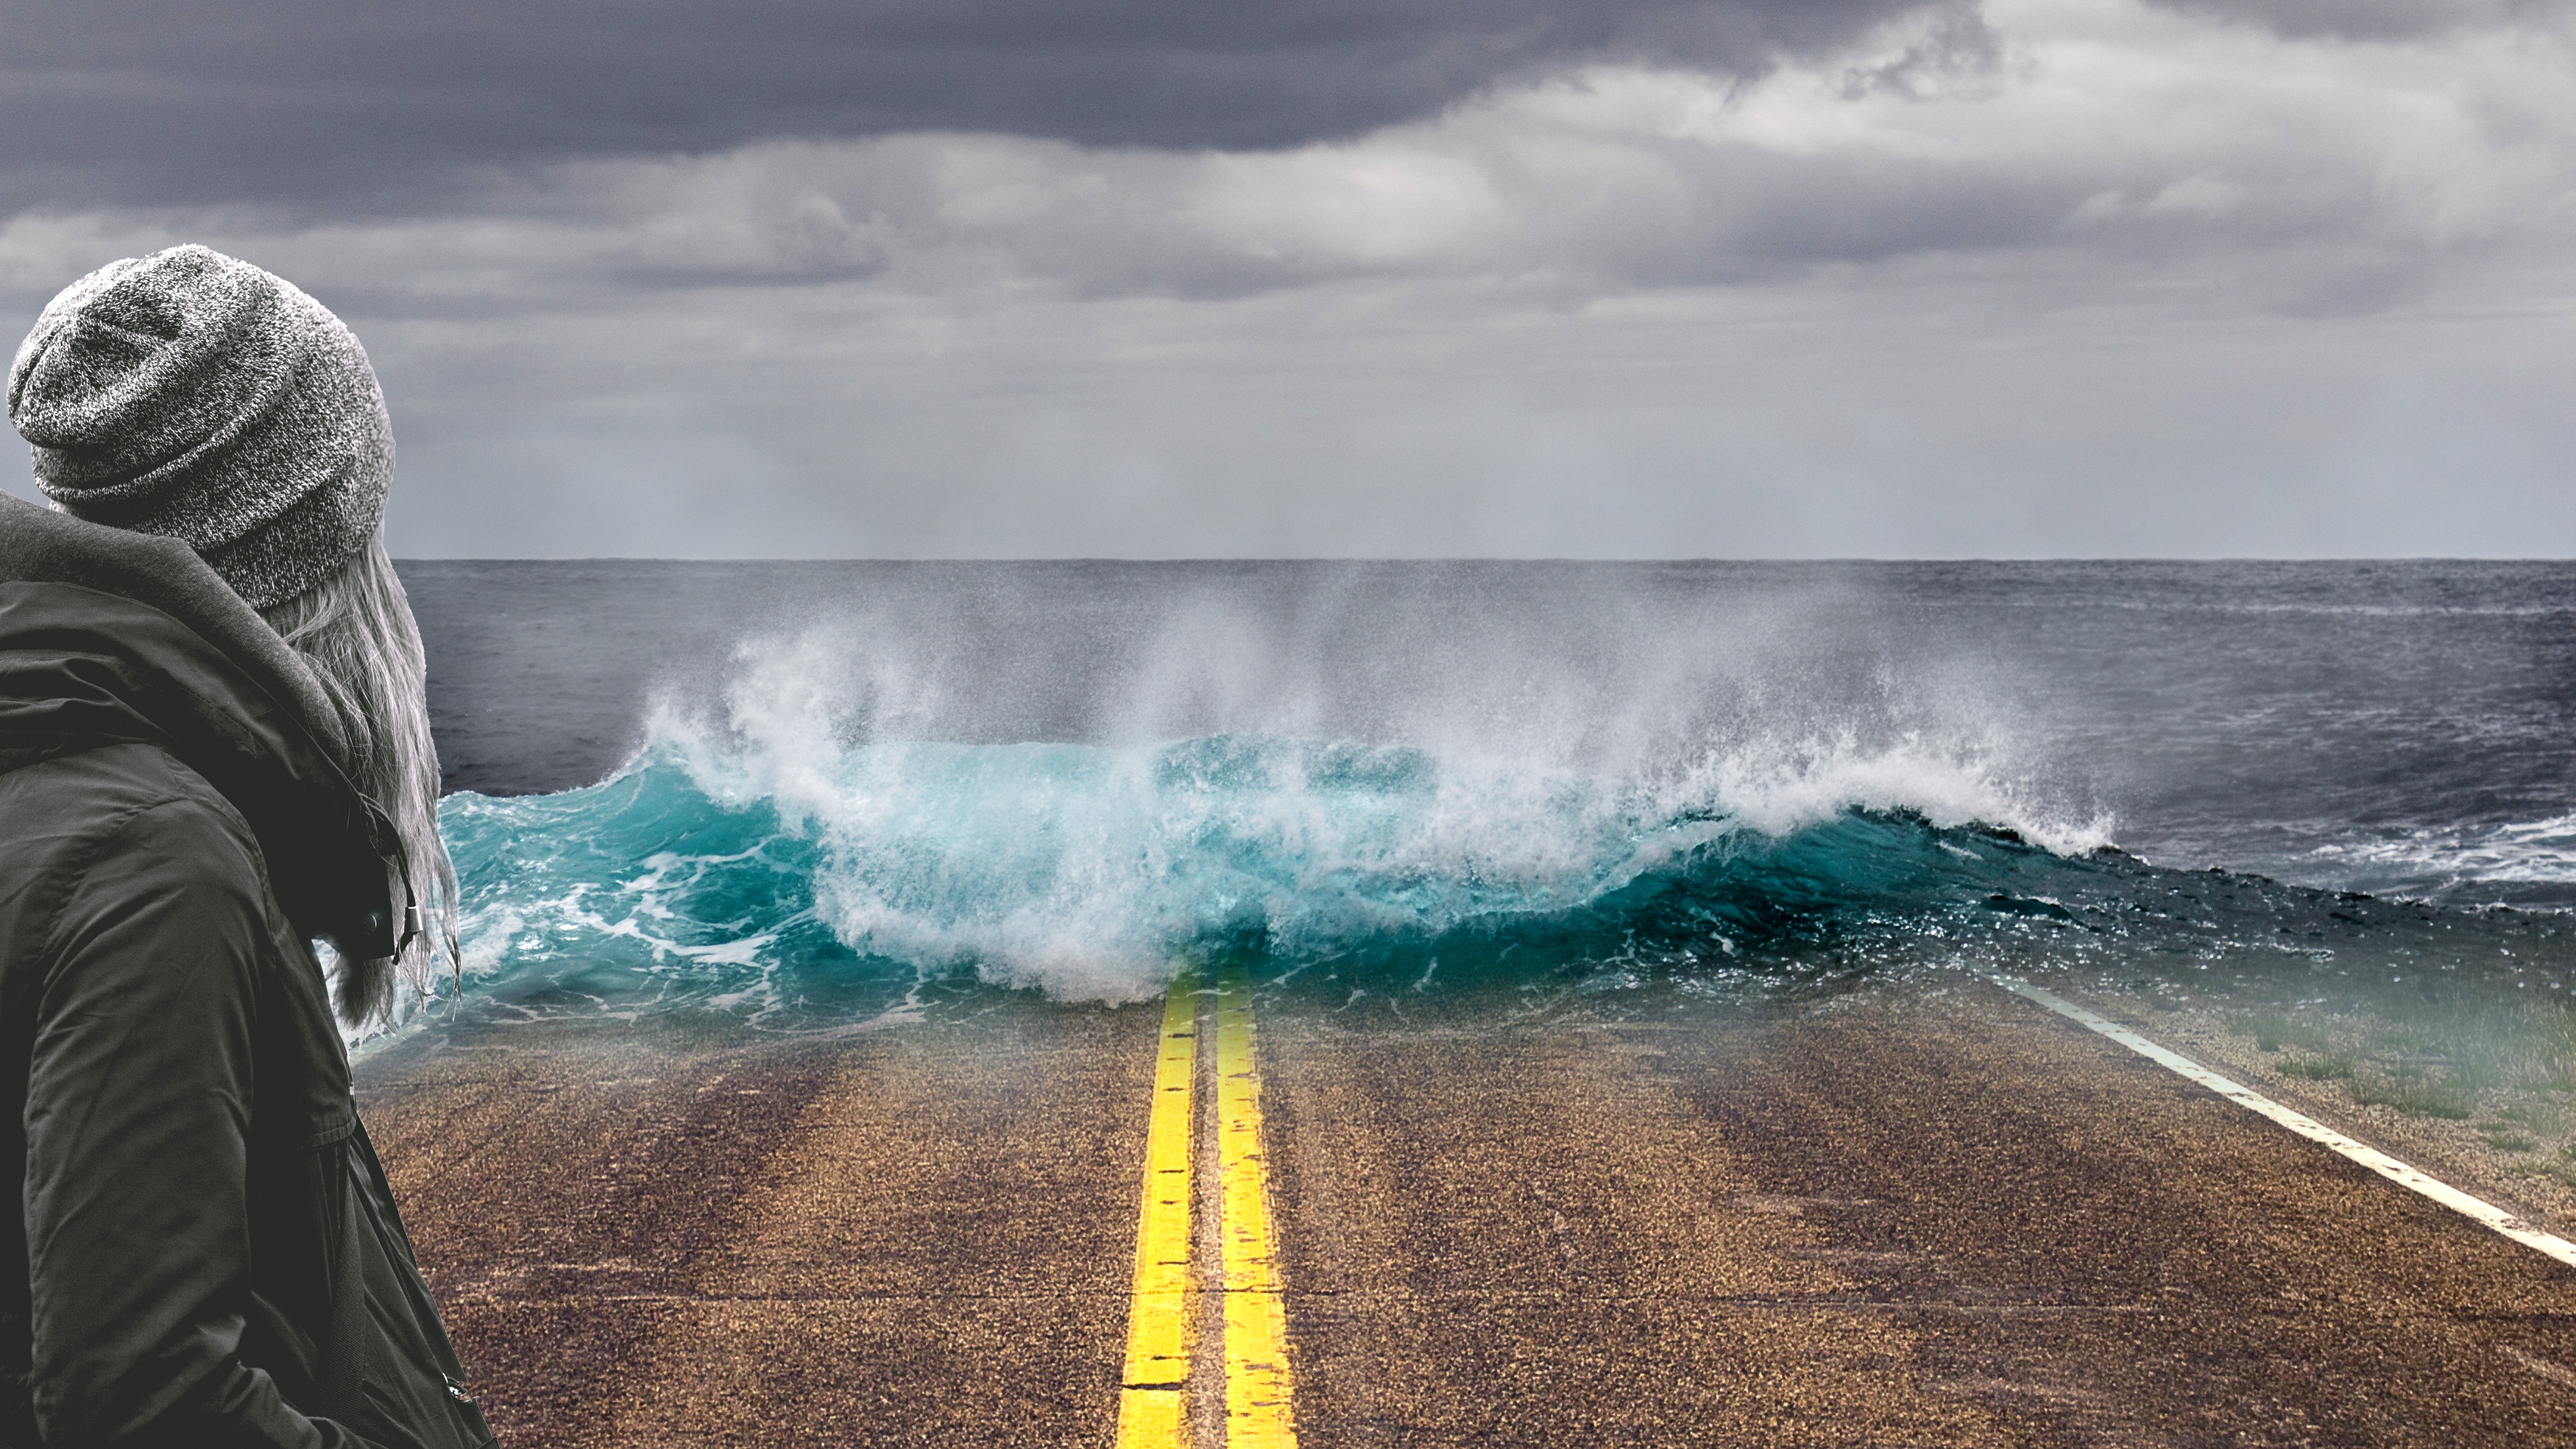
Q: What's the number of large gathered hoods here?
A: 1